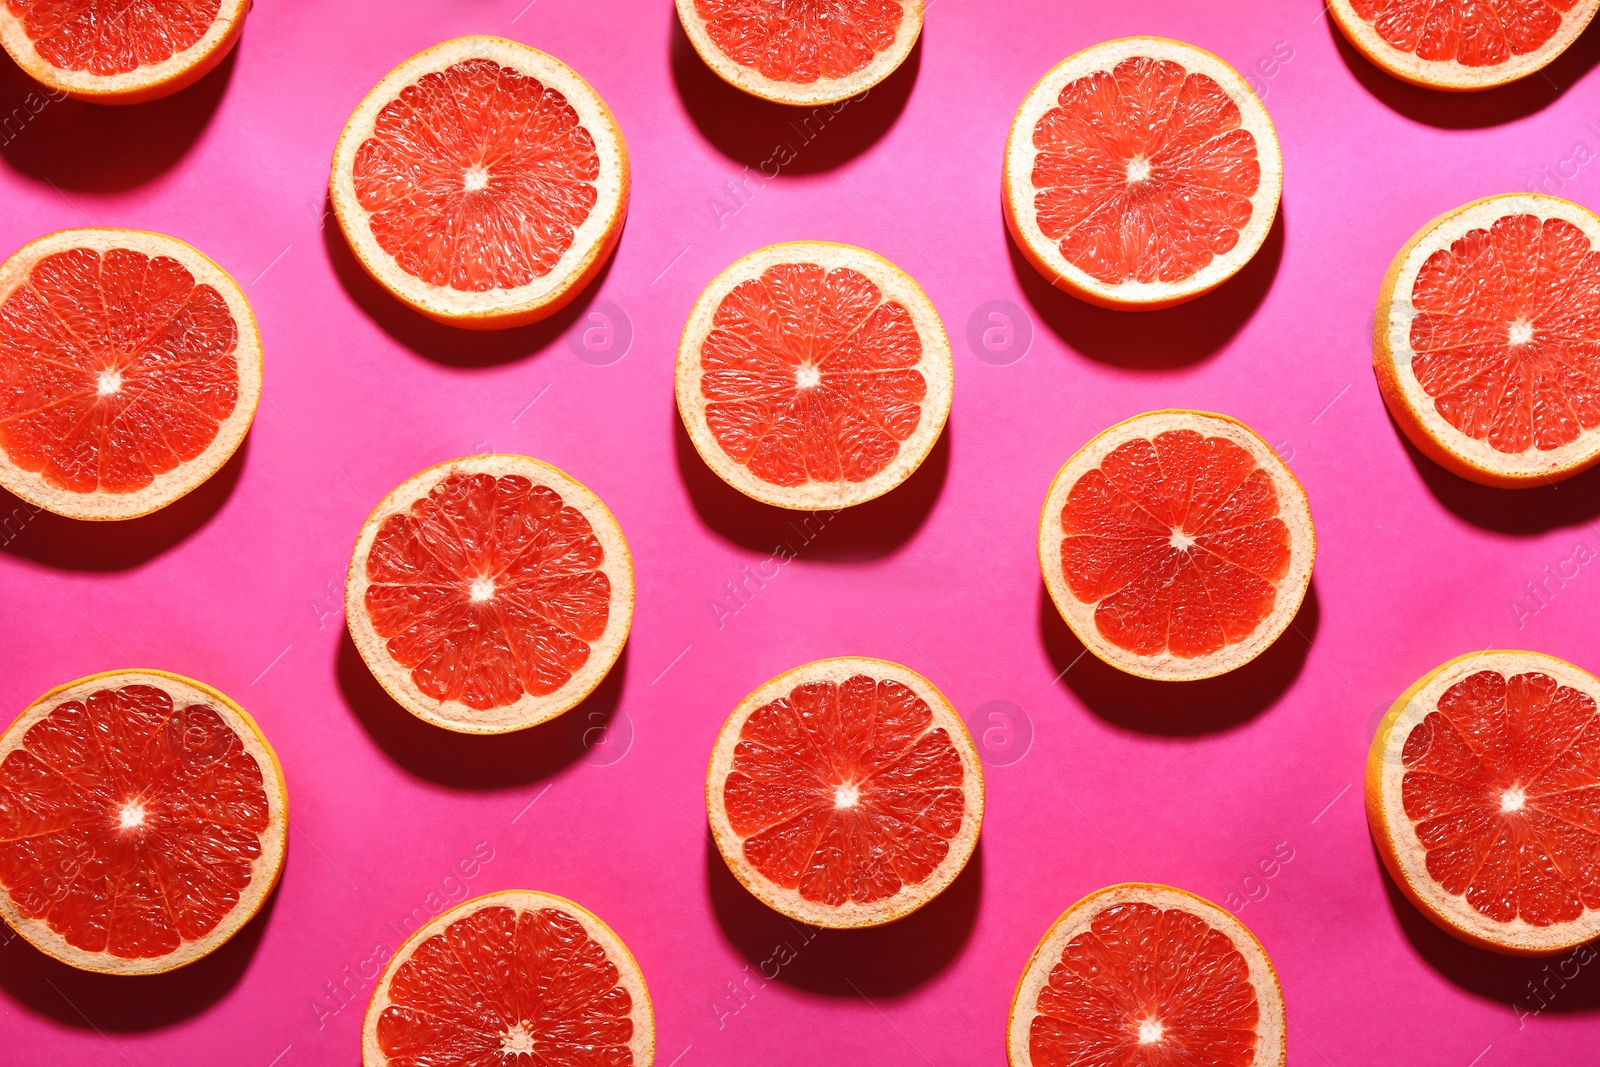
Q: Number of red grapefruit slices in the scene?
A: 15